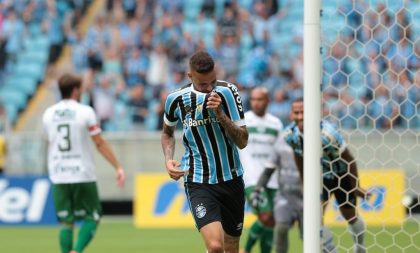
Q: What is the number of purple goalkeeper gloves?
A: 0